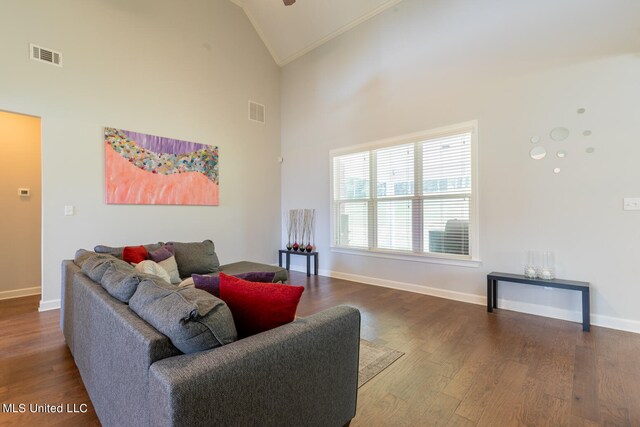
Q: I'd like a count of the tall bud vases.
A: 4